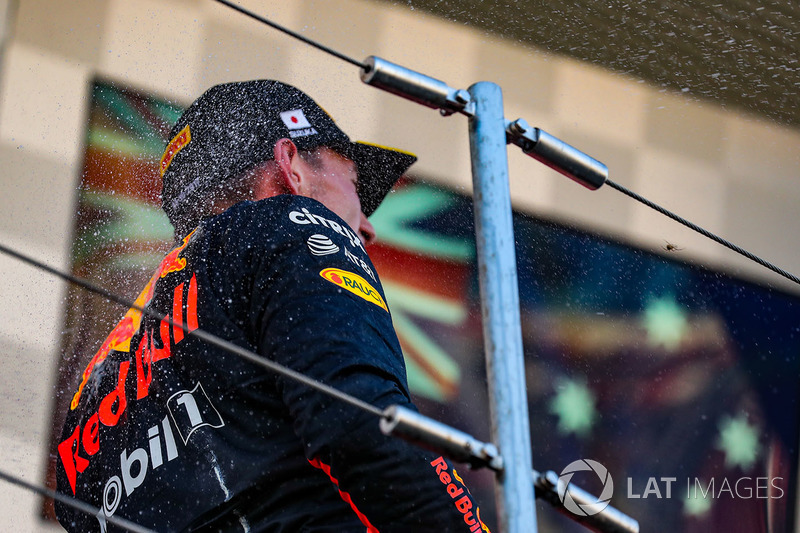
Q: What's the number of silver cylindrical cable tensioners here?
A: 4